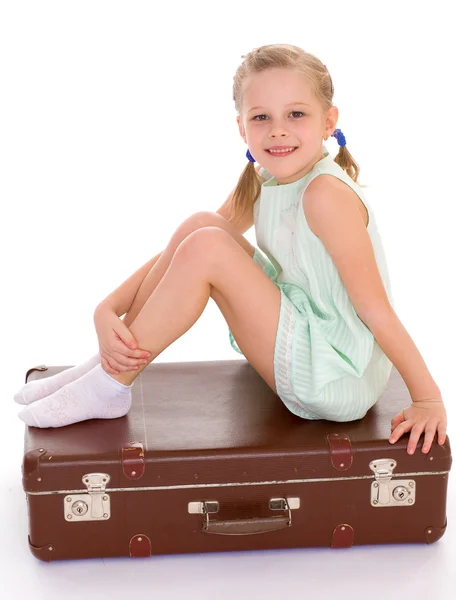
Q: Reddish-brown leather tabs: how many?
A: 4